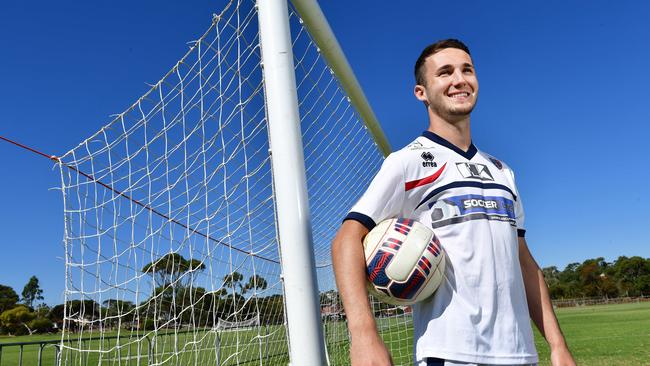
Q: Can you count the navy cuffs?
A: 2